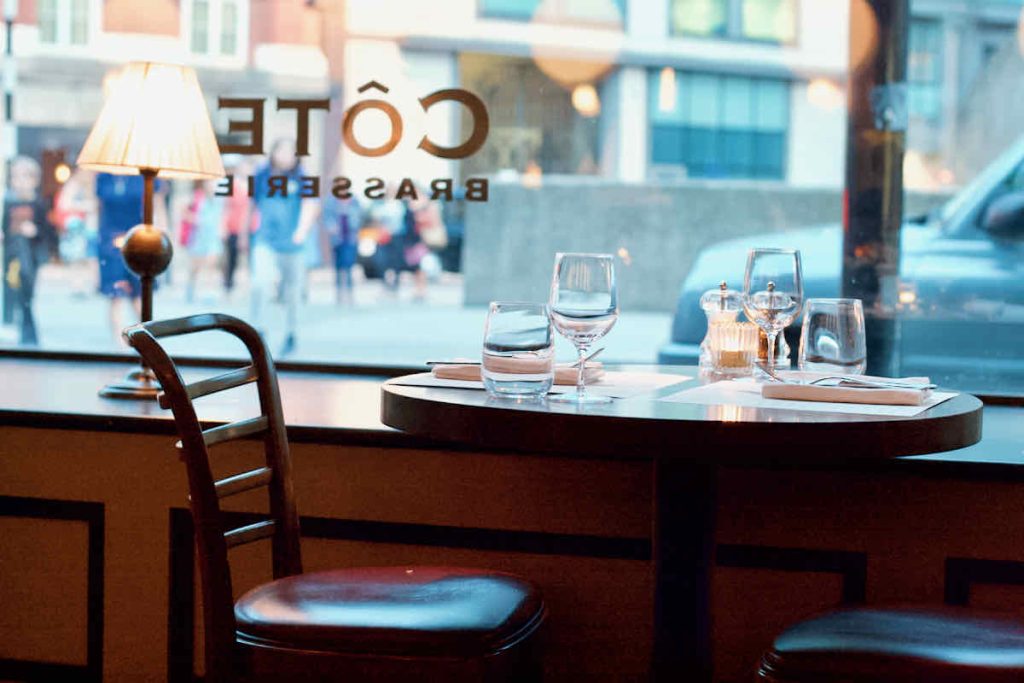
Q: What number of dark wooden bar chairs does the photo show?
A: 2